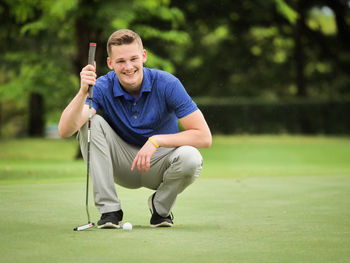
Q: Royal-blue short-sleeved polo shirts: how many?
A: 1